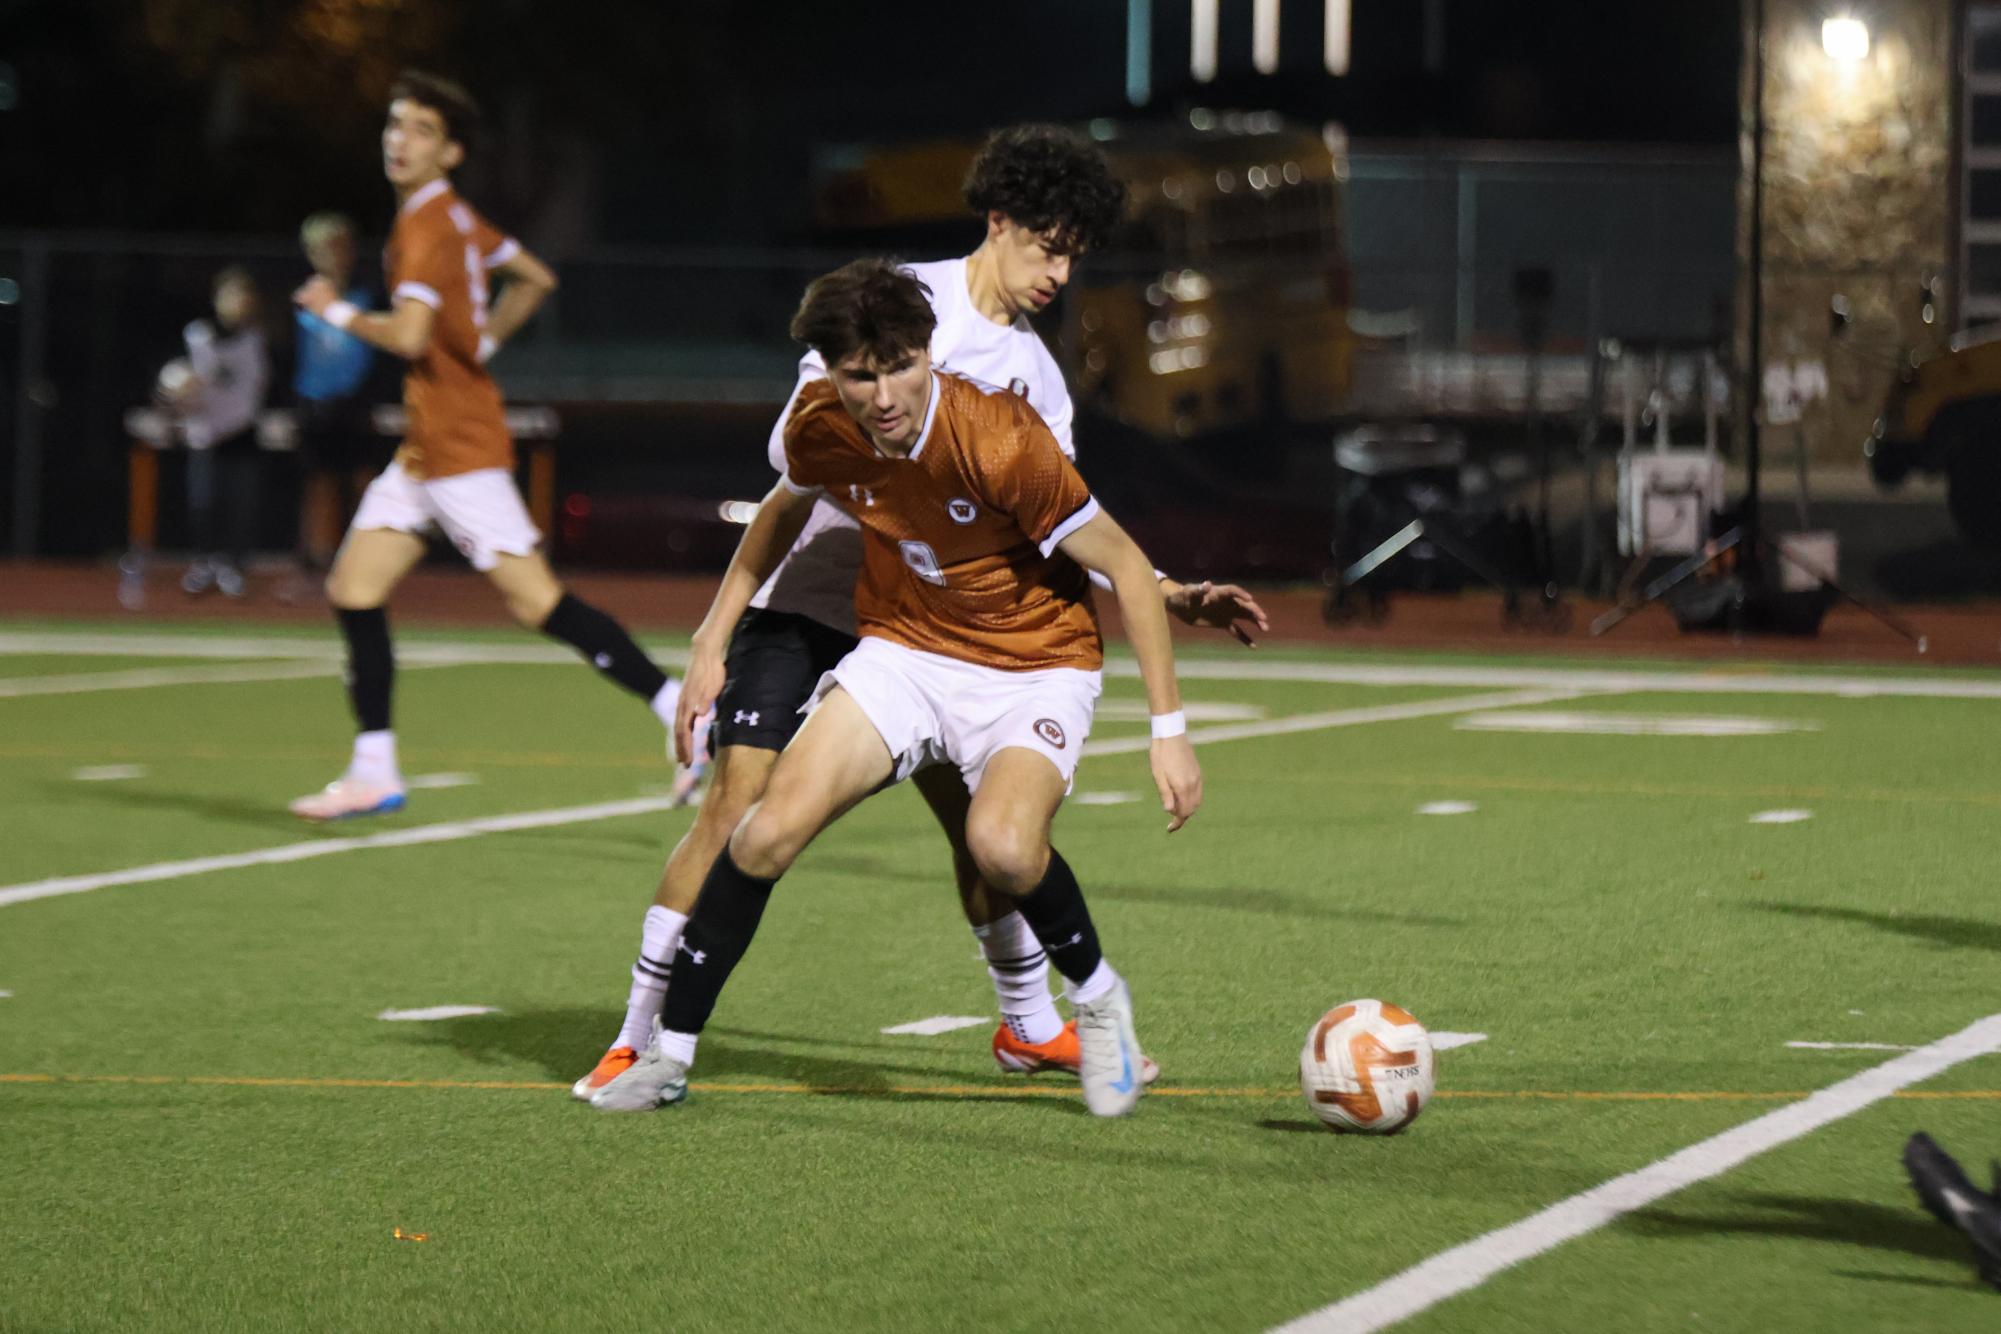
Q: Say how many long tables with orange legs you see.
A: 1